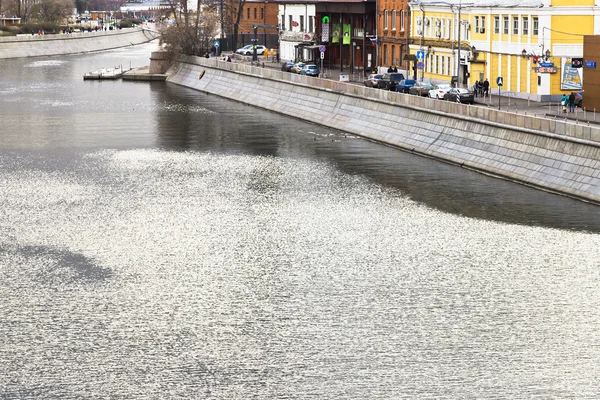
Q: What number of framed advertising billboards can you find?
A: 1